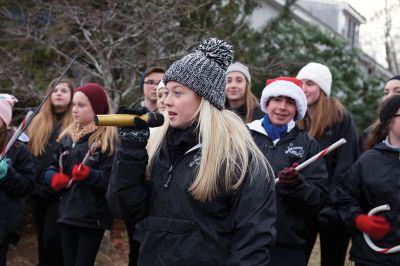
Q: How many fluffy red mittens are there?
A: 3